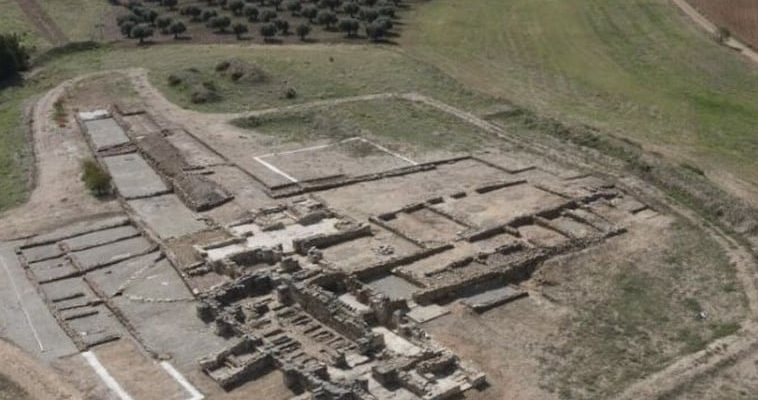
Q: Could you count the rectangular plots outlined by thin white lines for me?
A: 2